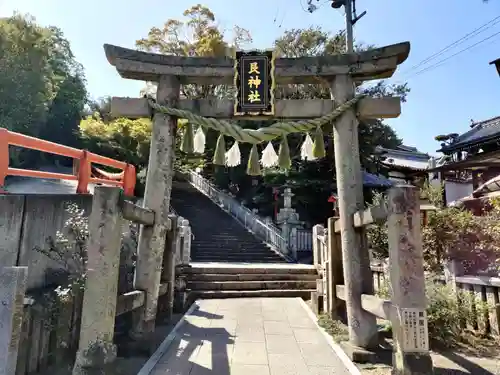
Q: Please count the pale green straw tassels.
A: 5